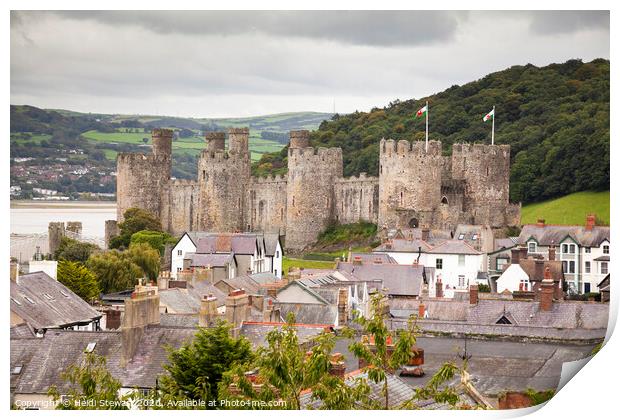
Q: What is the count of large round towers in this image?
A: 5